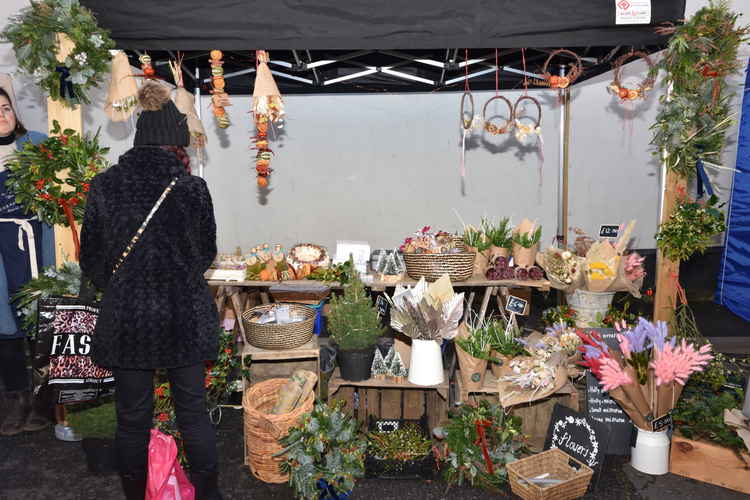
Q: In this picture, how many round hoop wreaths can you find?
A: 5